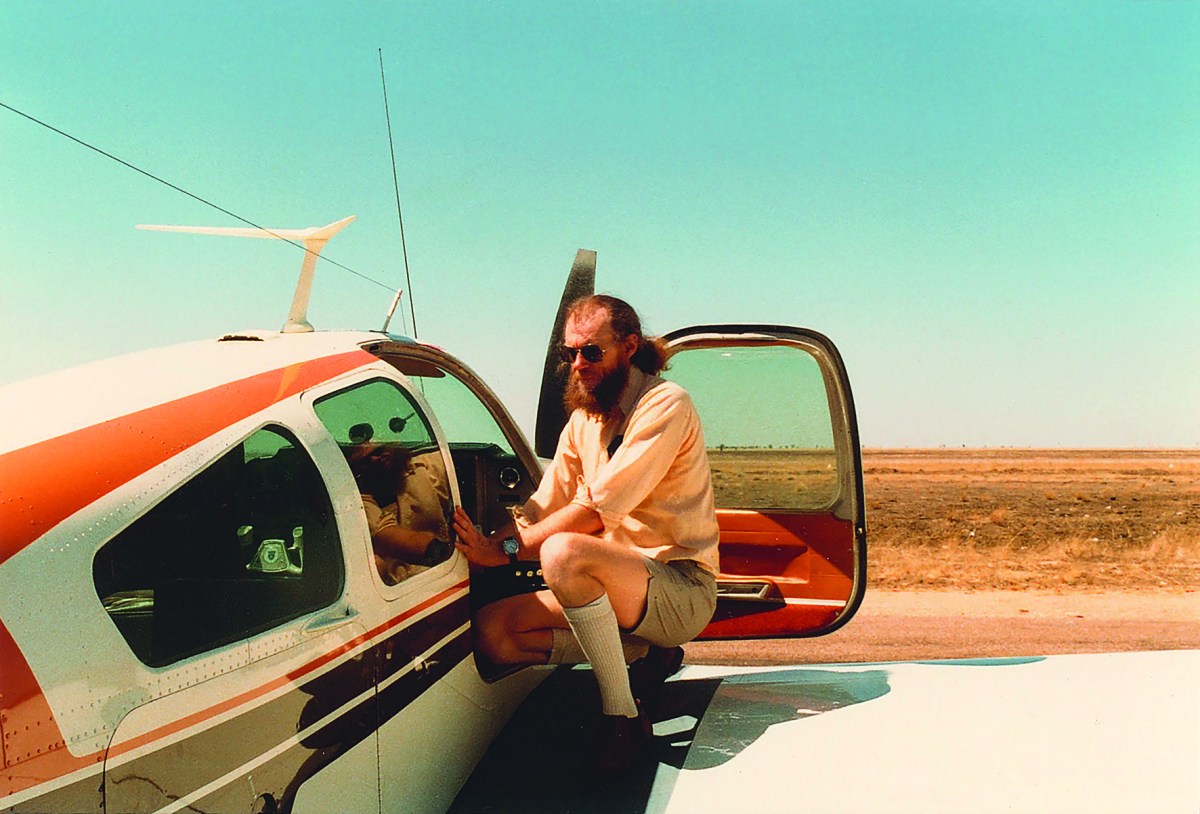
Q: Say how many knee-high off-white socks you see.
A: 2